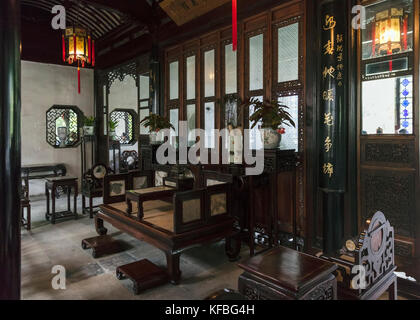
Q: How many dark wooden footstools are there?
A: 2